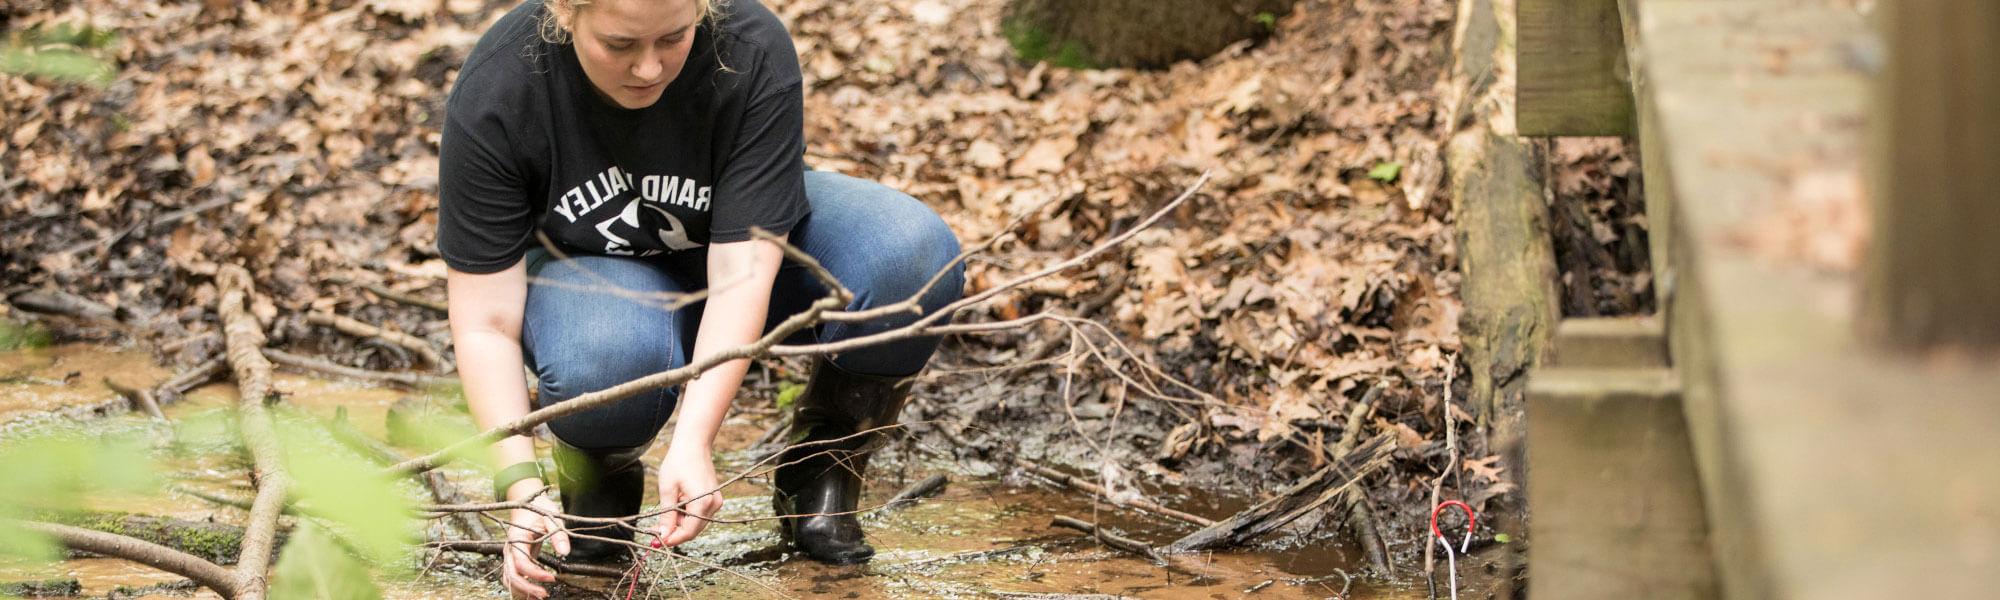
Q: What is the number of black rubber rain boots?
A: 2